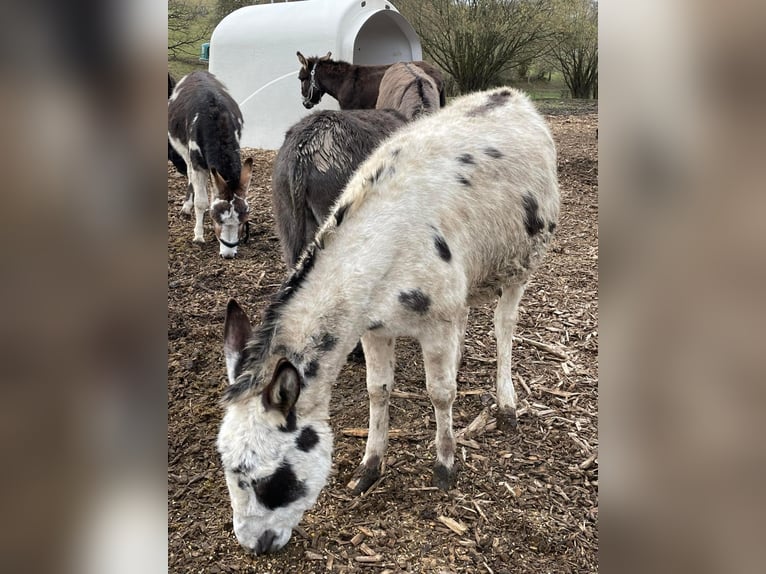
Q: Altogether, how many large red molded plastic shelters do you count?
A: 0